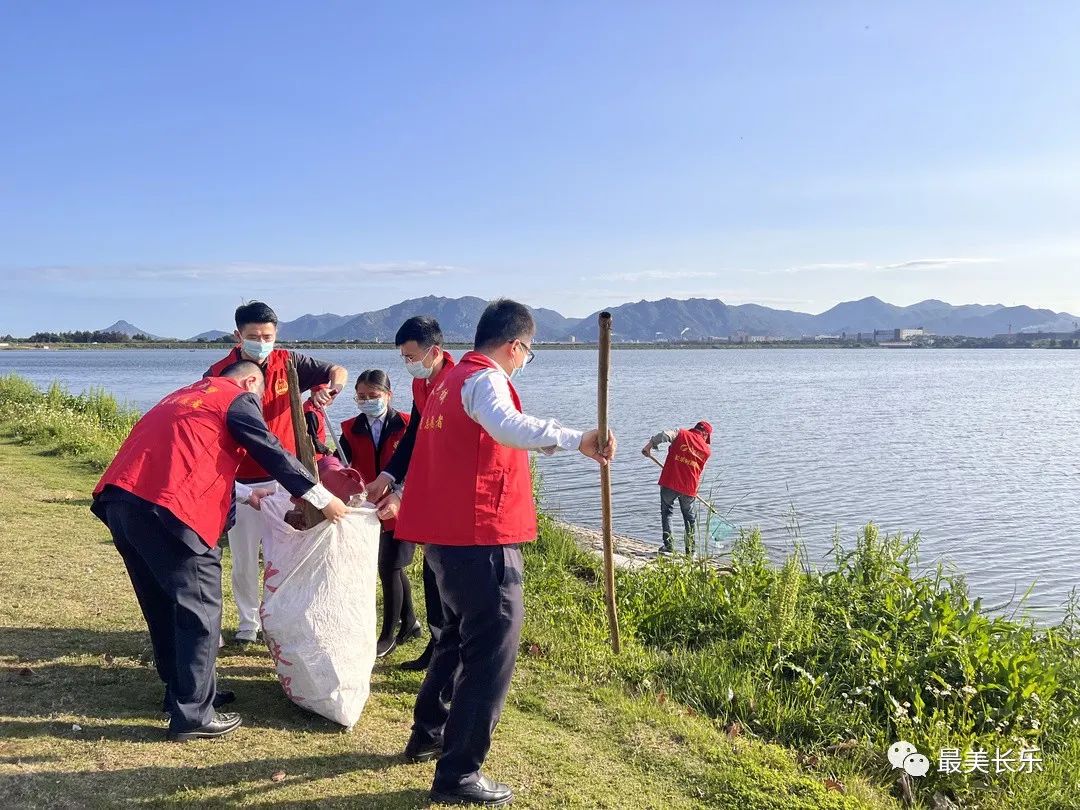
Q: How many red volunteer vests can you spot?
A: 7